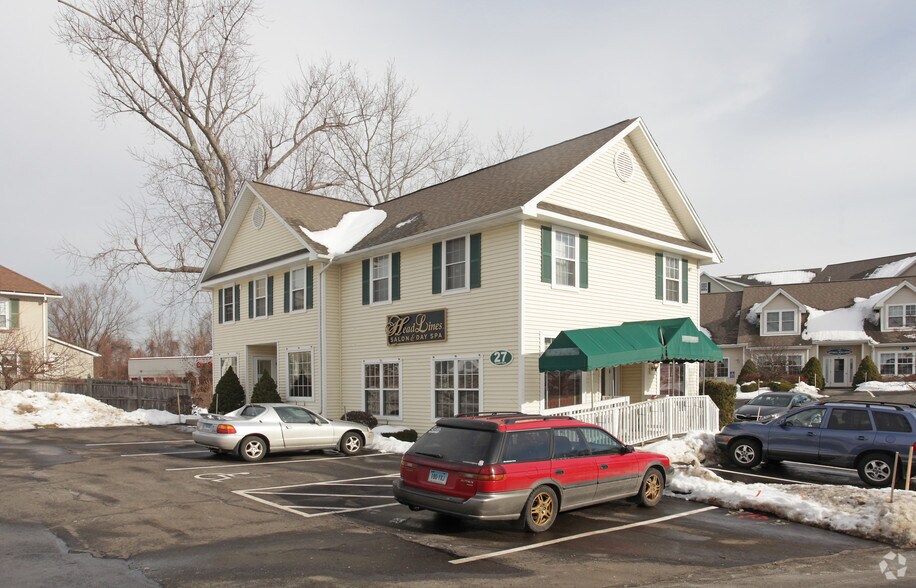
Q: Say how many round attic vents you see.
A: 2